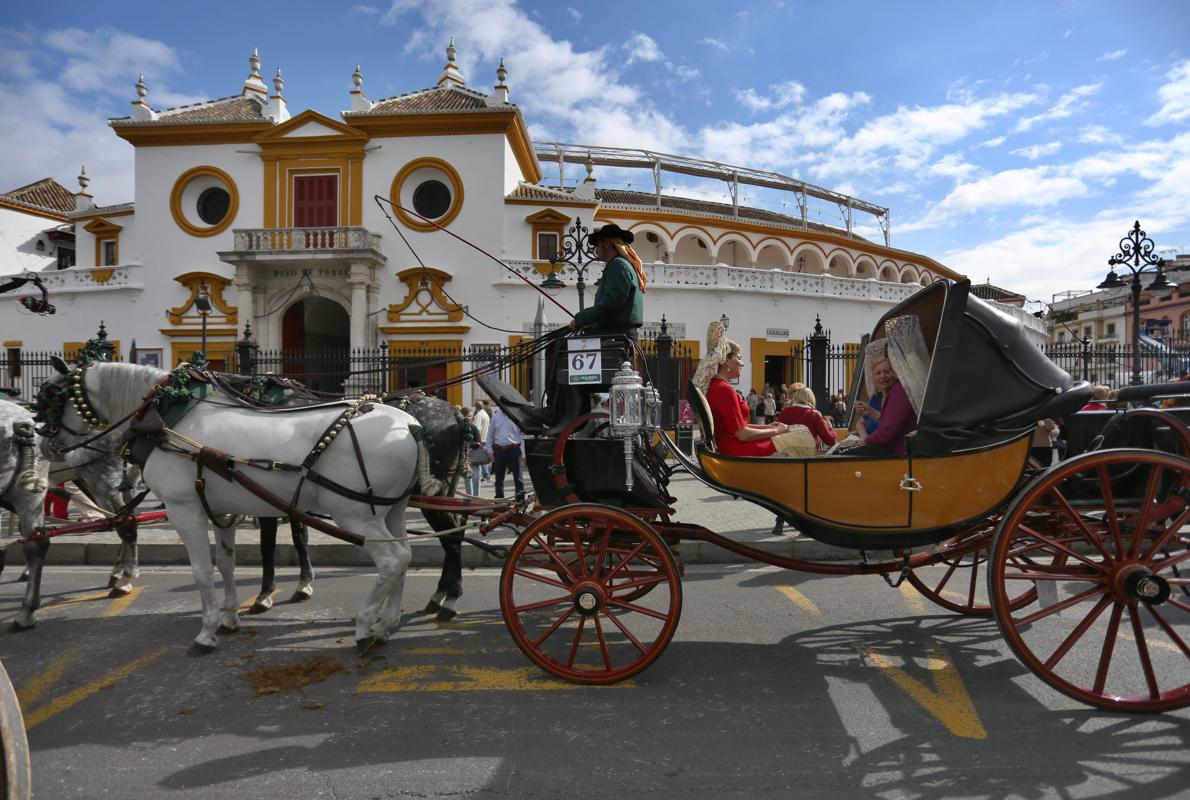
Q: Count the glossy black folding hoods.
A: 1